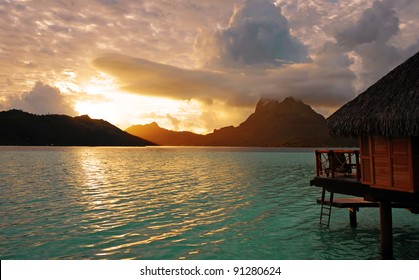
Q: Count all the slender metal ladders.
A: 1